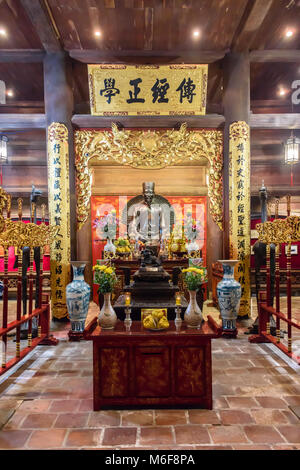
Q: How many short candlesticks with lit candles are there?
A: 2